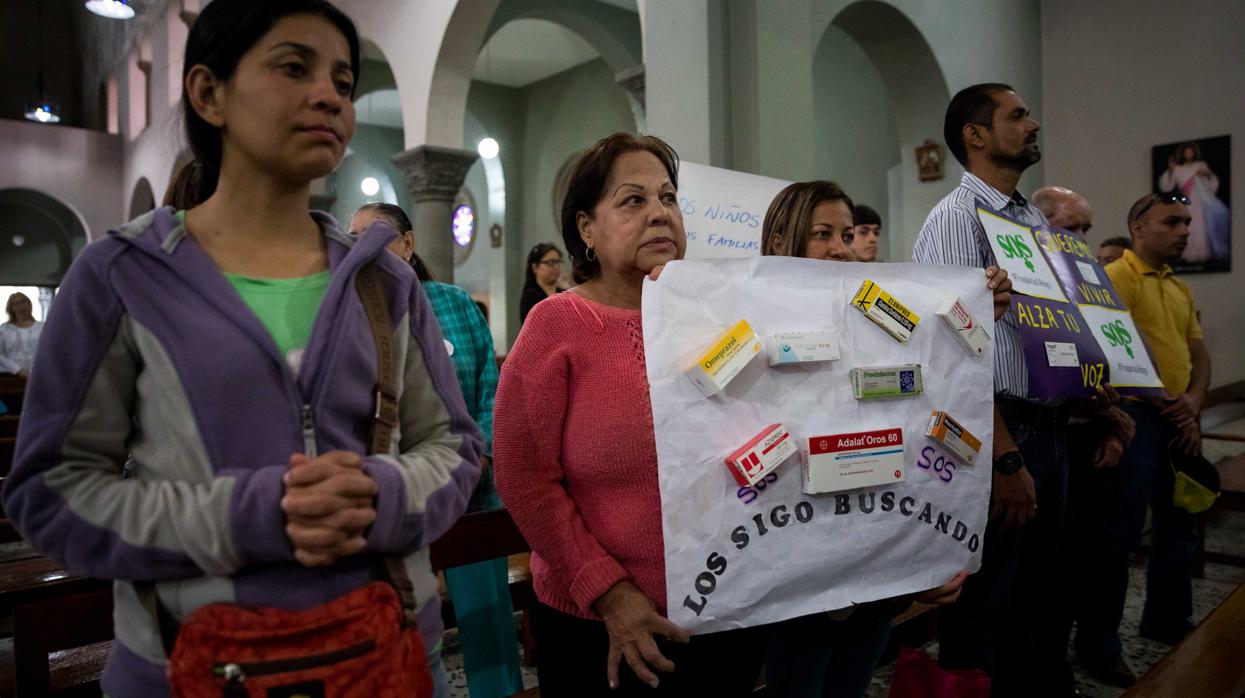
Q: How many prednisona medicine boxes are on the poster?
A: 1